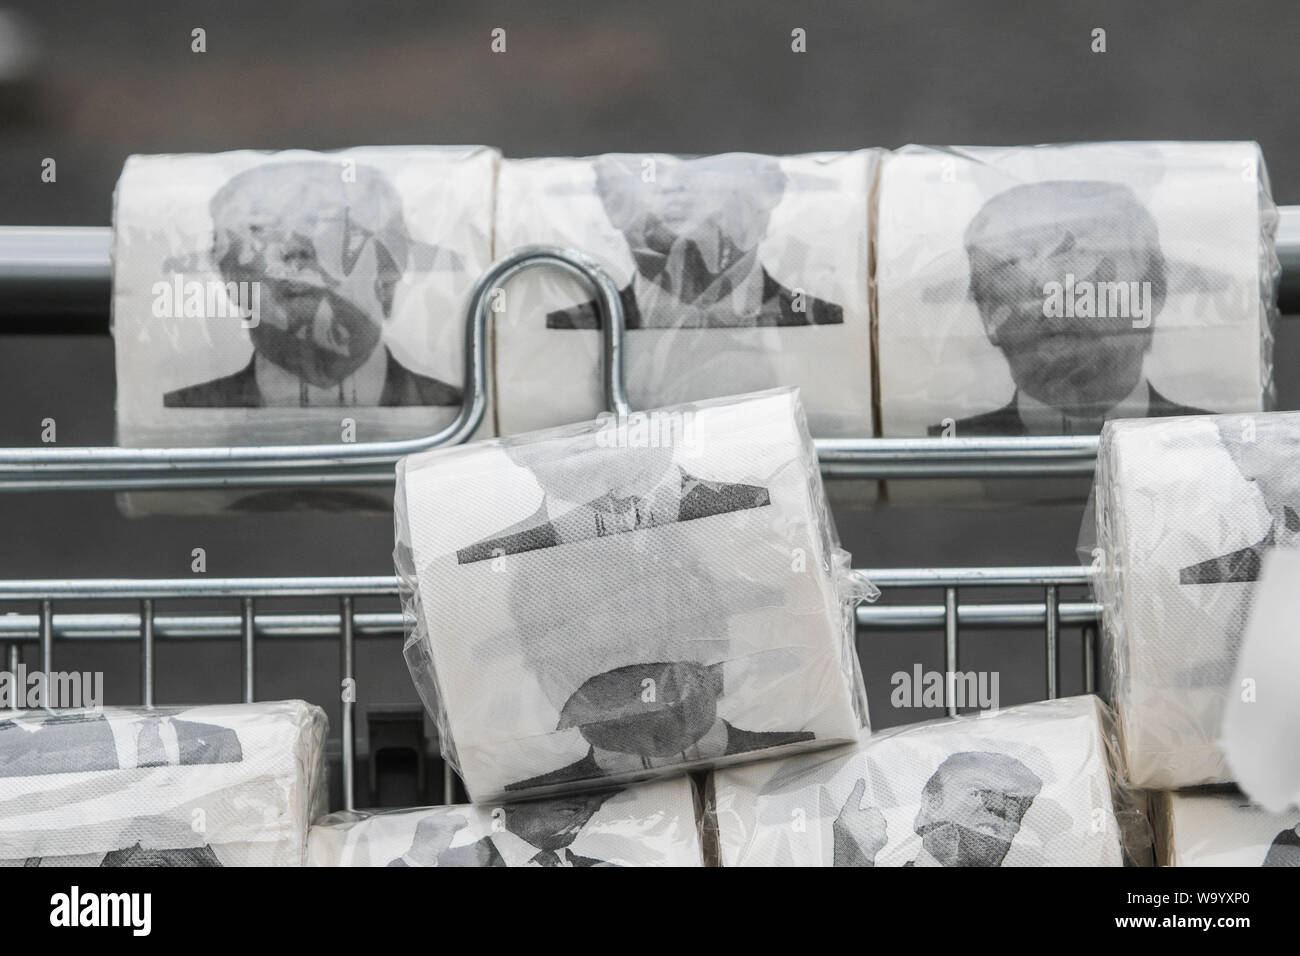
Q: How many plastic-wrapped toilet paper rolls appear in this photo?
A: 9